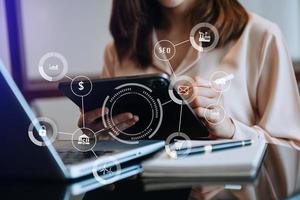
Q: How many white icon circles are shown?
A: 11